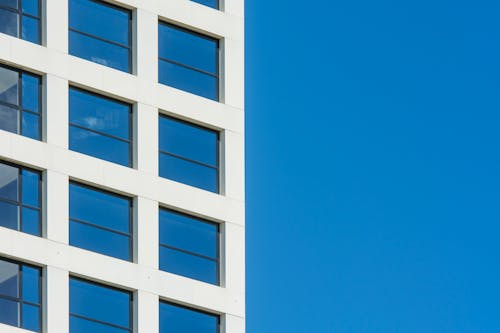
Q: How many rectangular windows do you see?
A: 13